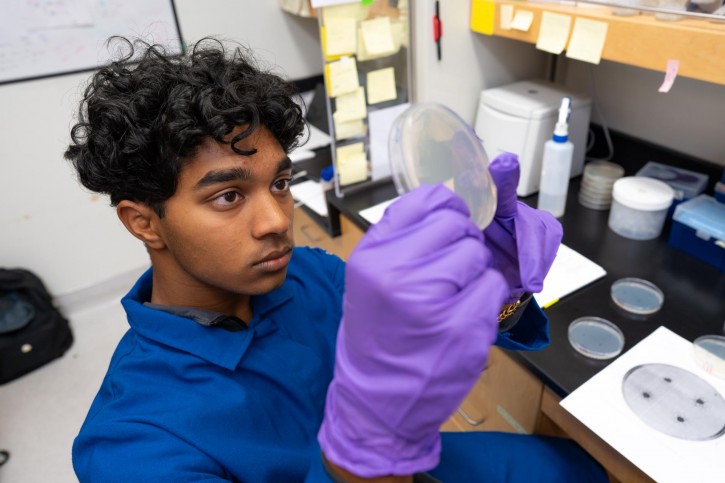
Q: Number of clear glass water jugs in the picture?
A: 0